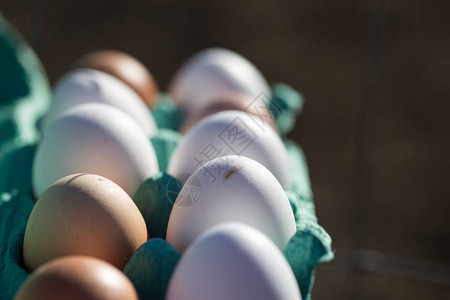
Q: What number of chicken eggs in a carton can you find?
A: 10